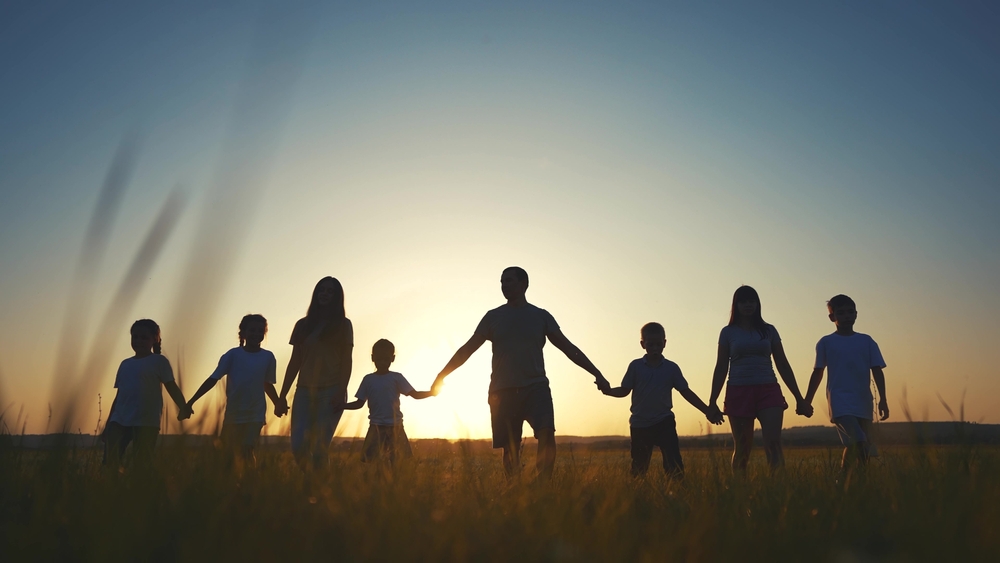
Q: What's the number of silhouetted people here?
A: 8